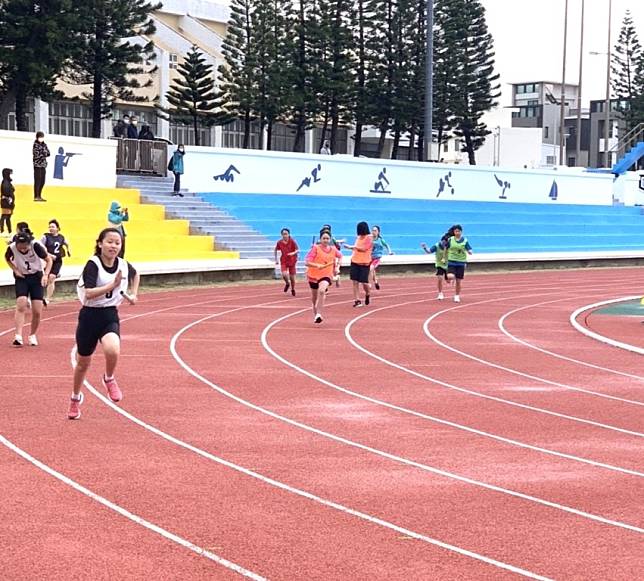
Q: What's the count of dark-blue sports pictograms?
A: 7